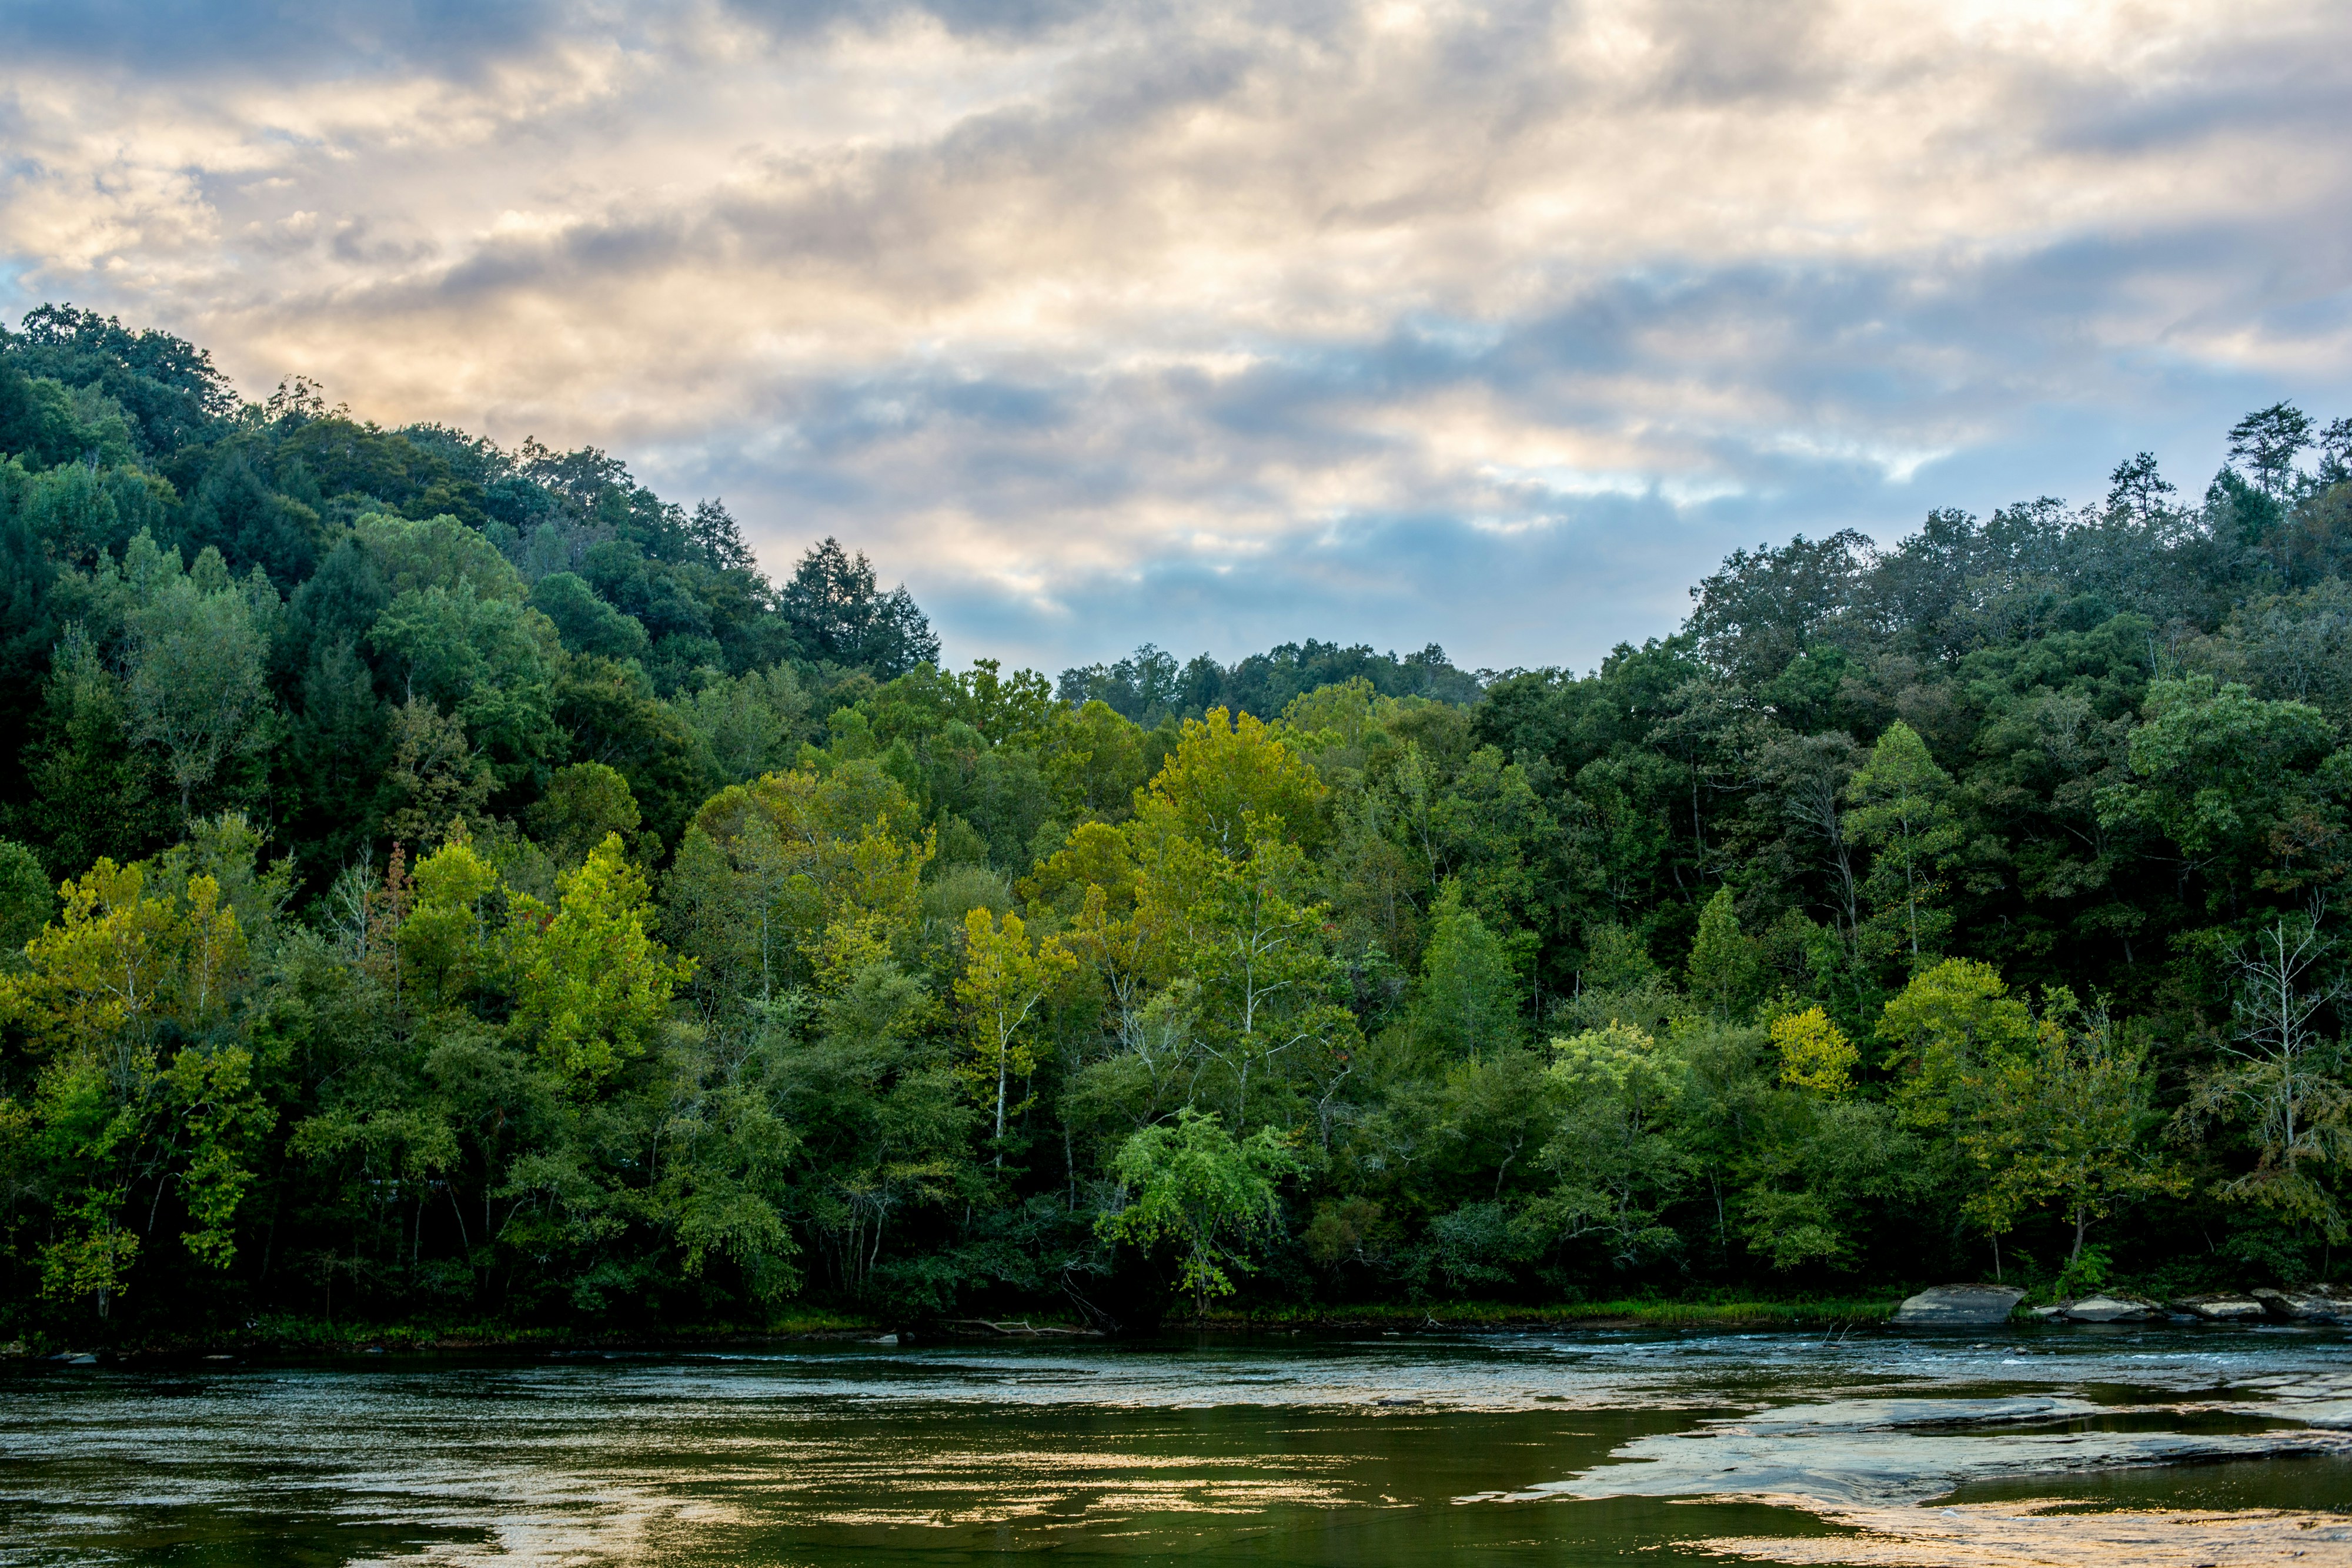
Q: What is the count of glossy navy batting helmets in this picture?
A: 0